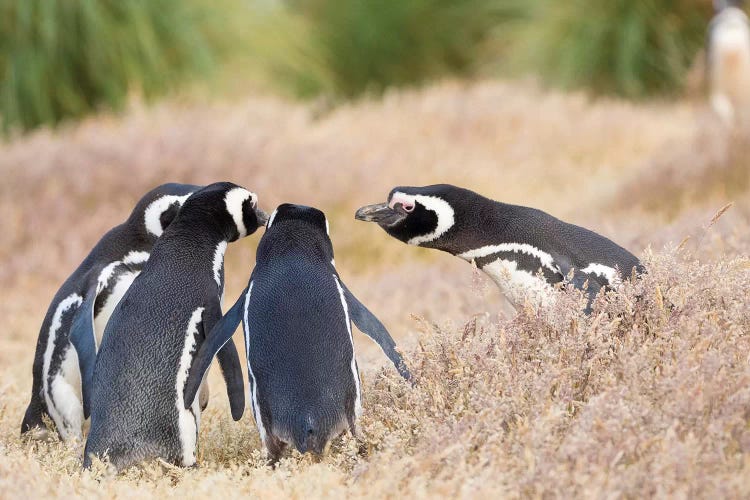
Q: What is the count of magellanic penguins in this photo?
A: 4